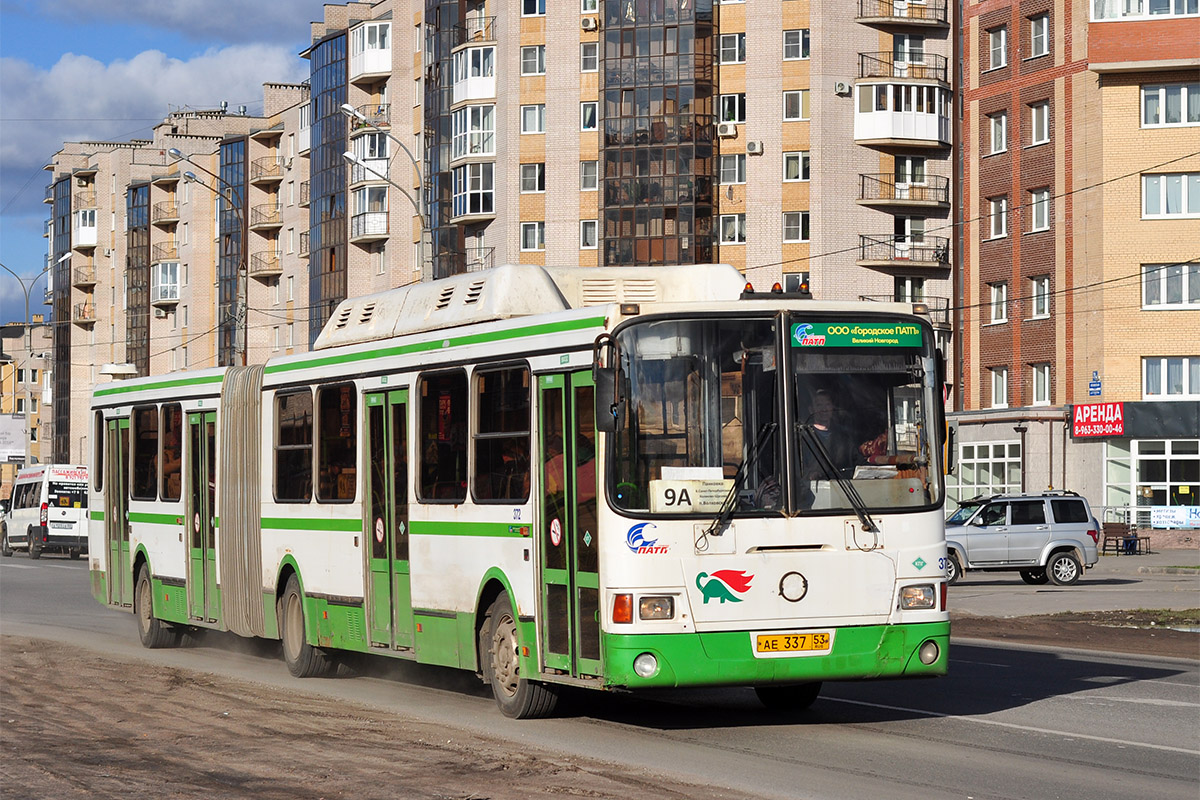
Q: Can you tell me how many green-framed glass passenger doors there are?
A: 4